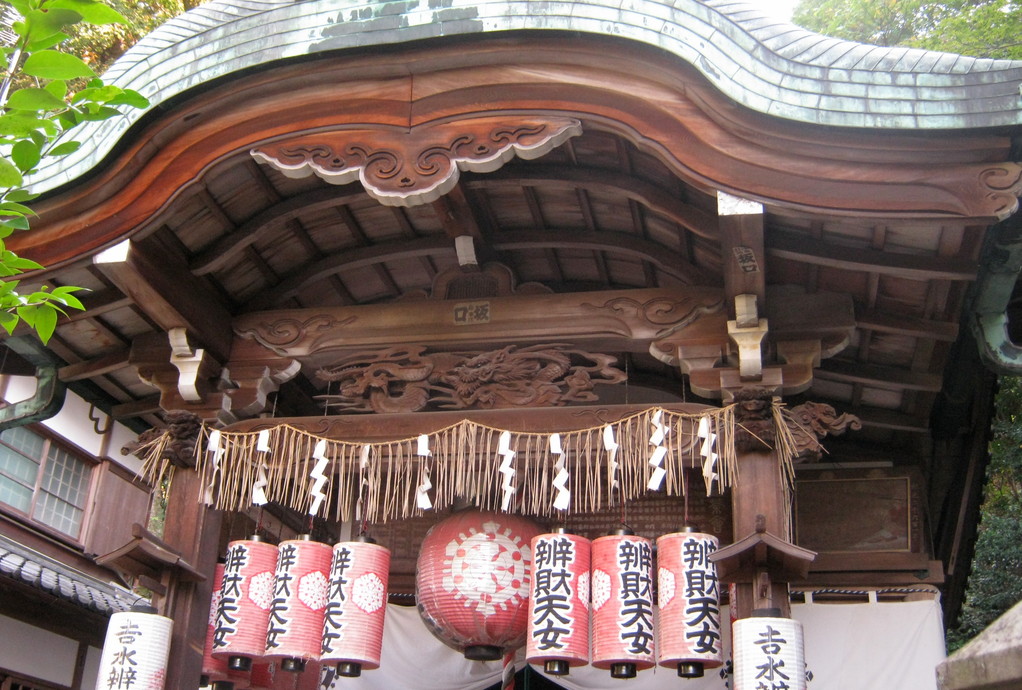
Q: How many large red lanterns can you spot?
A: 1